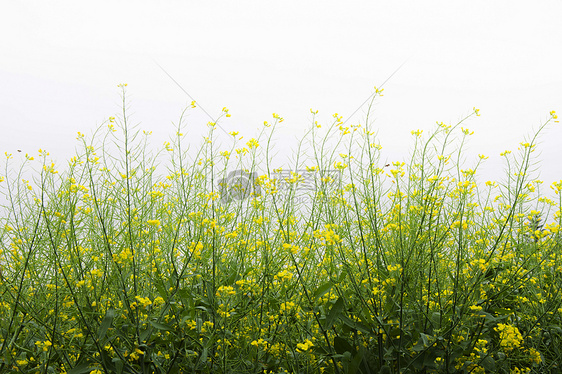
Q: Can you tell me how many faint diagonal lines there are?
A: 2